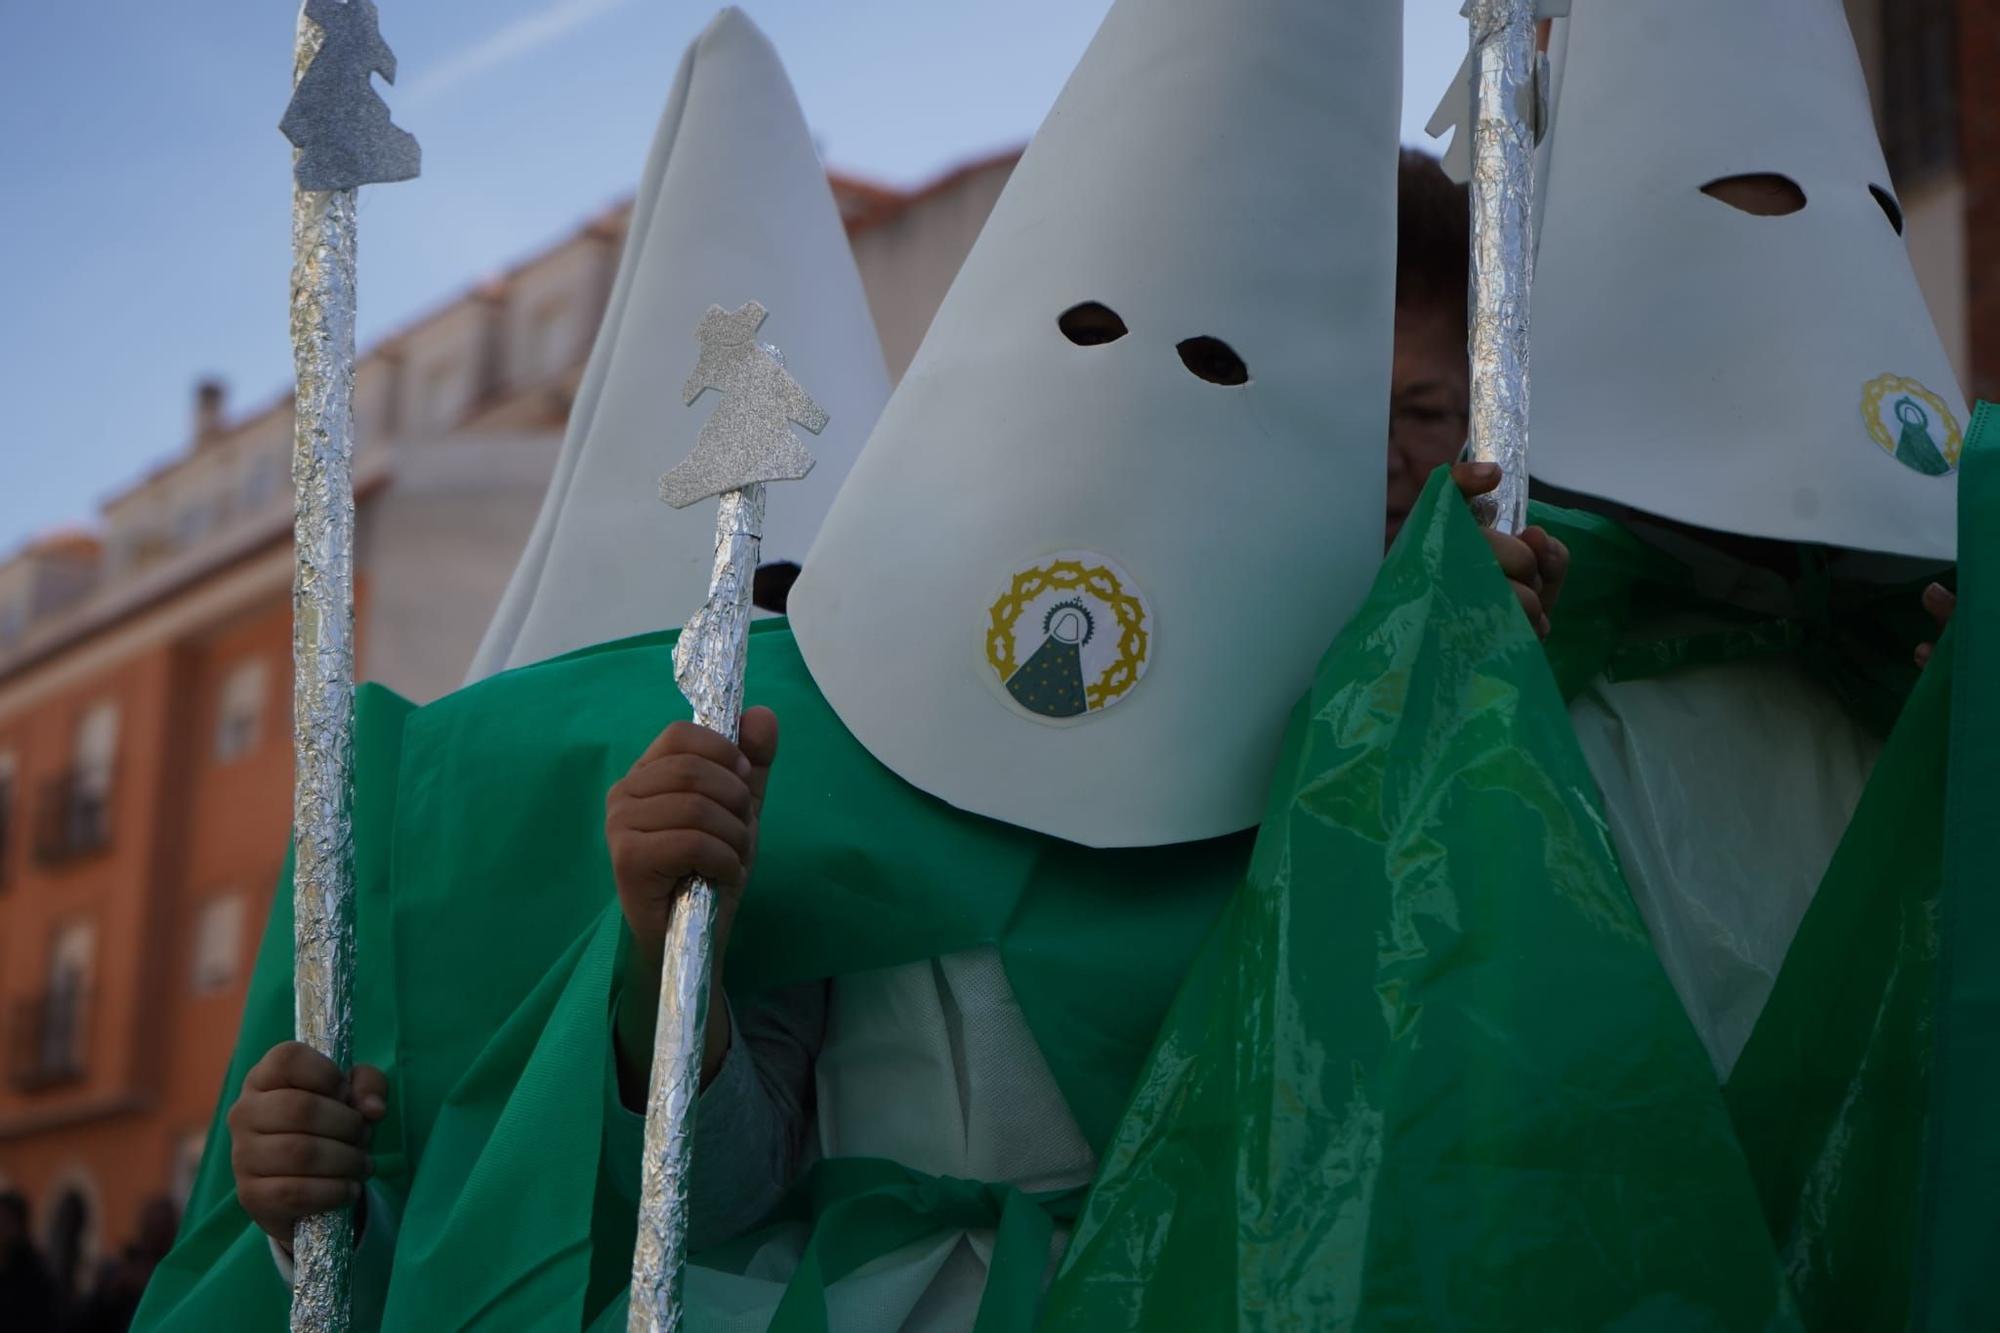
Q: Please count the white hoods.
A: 3